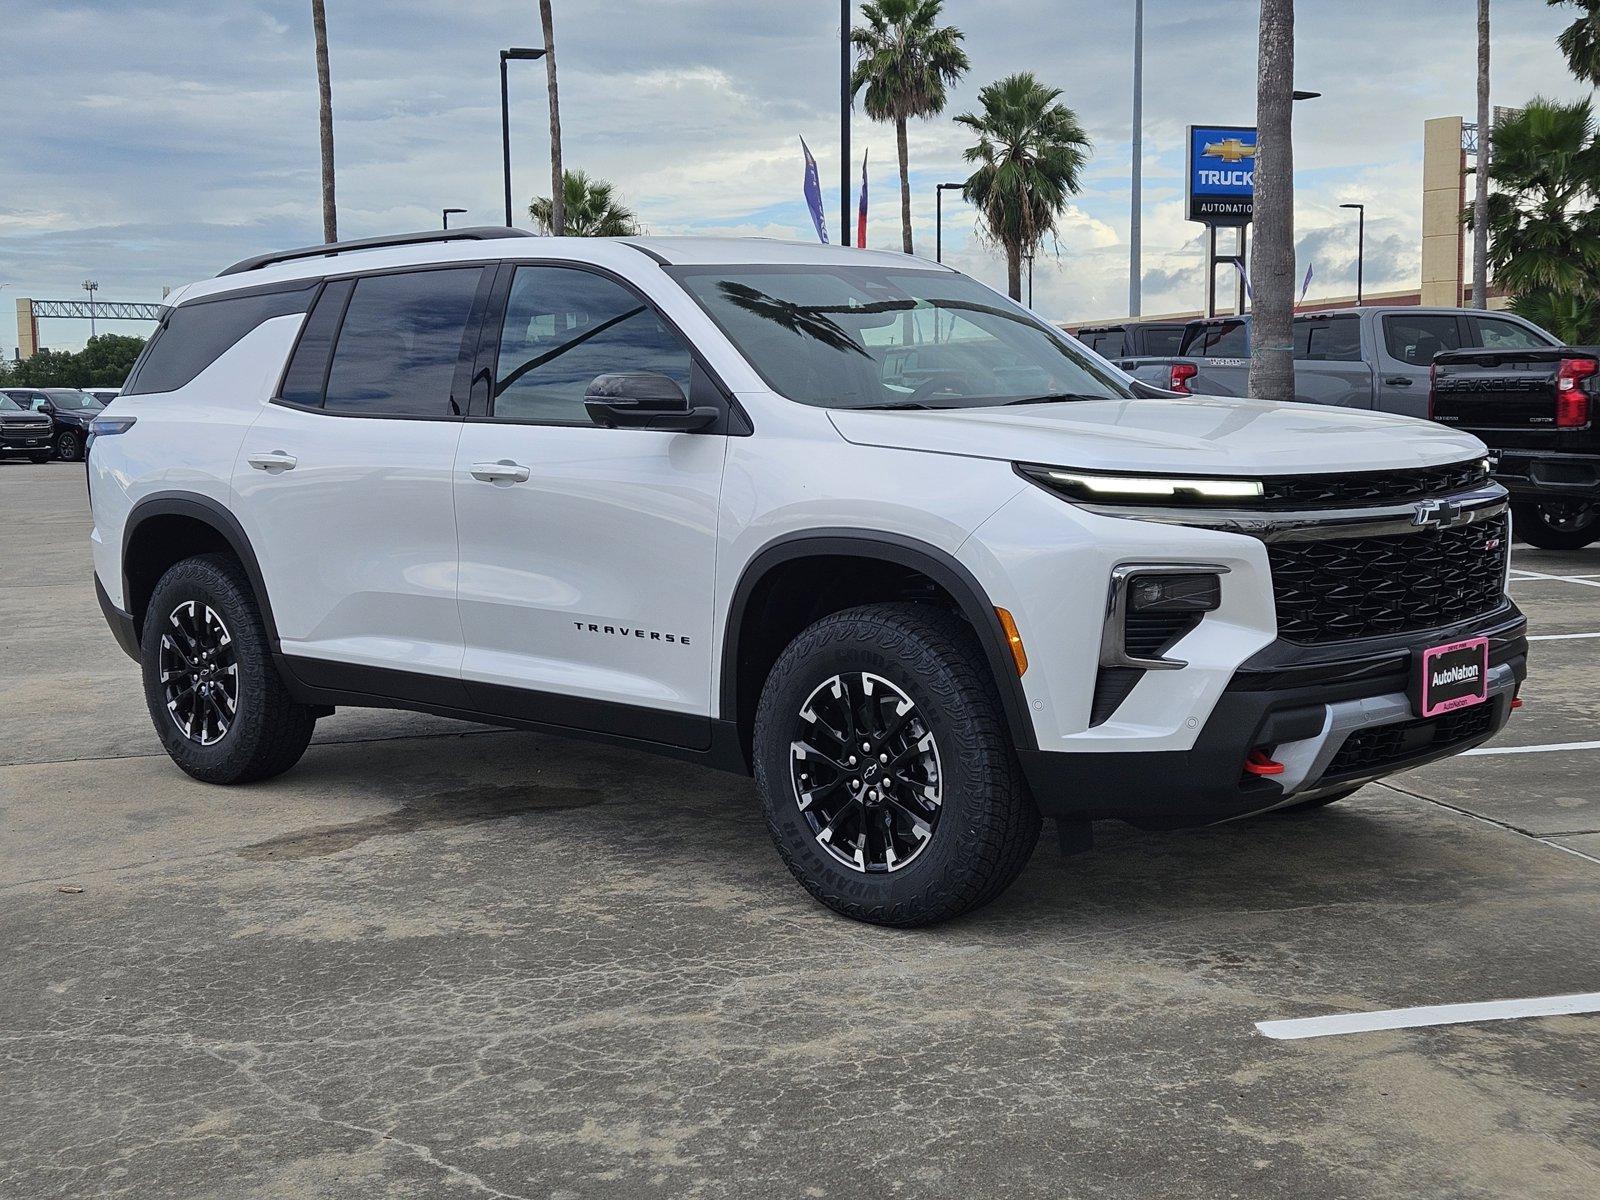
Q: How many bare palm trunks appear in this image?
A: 4